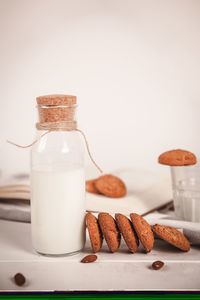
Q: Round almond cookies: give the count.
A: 8